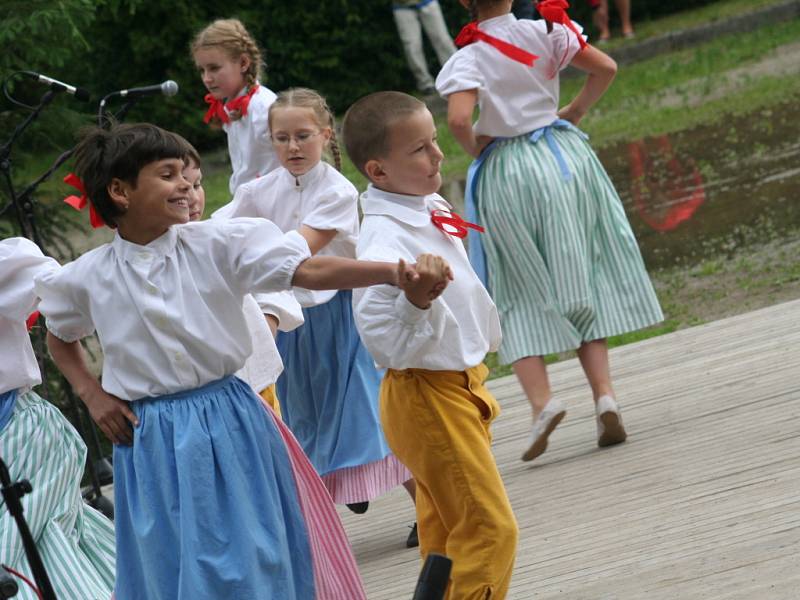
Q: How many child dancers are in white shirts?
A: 7